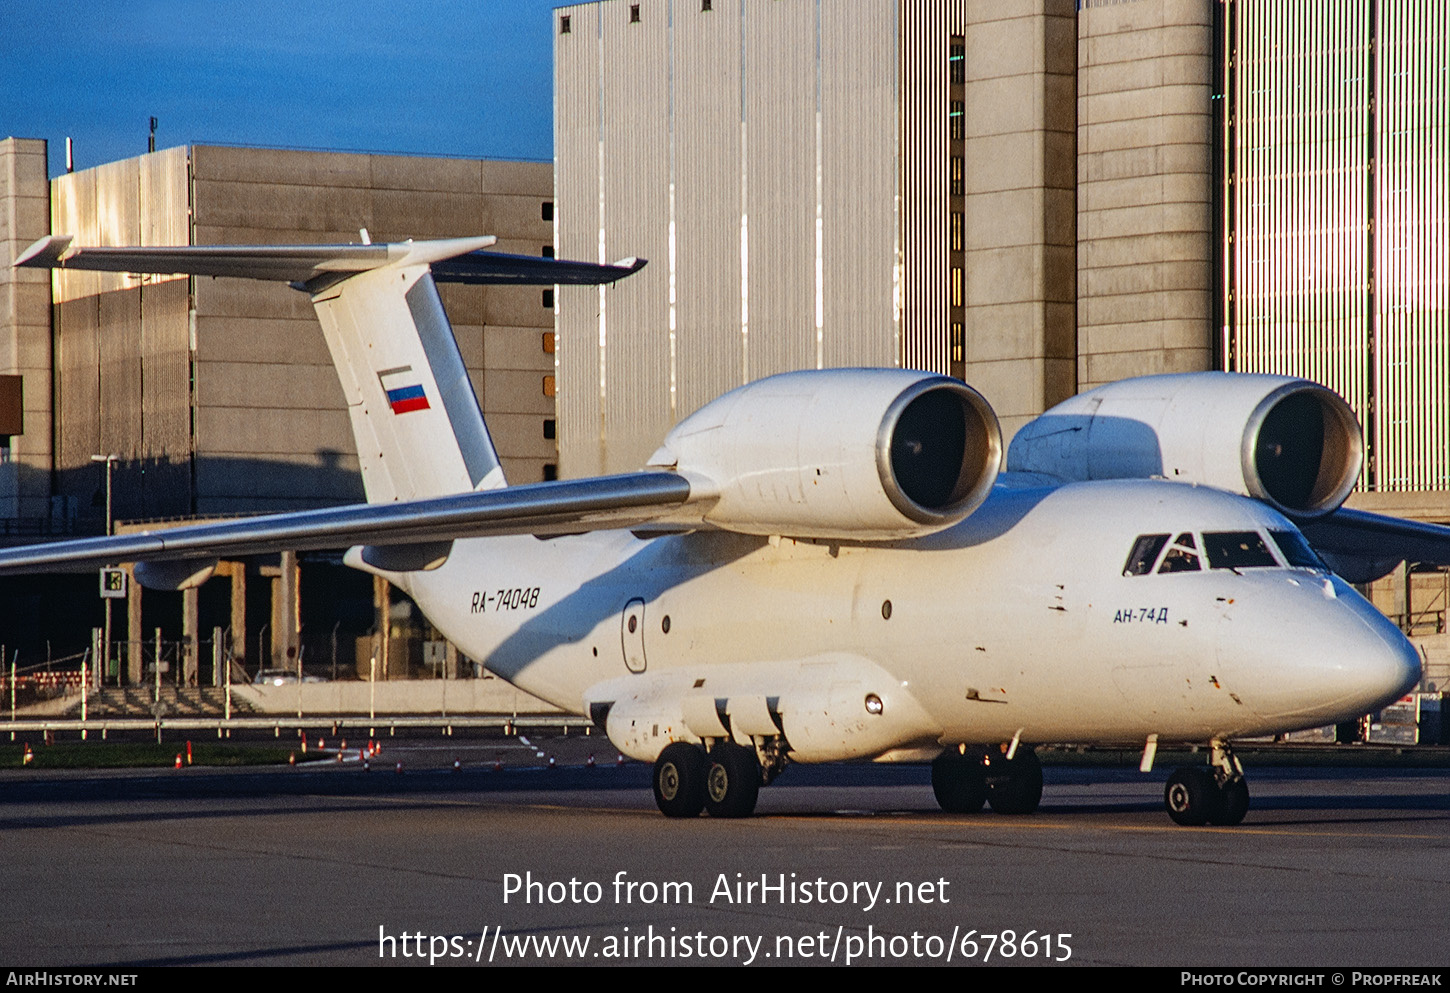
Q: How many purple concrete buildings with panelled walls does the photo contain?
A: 0